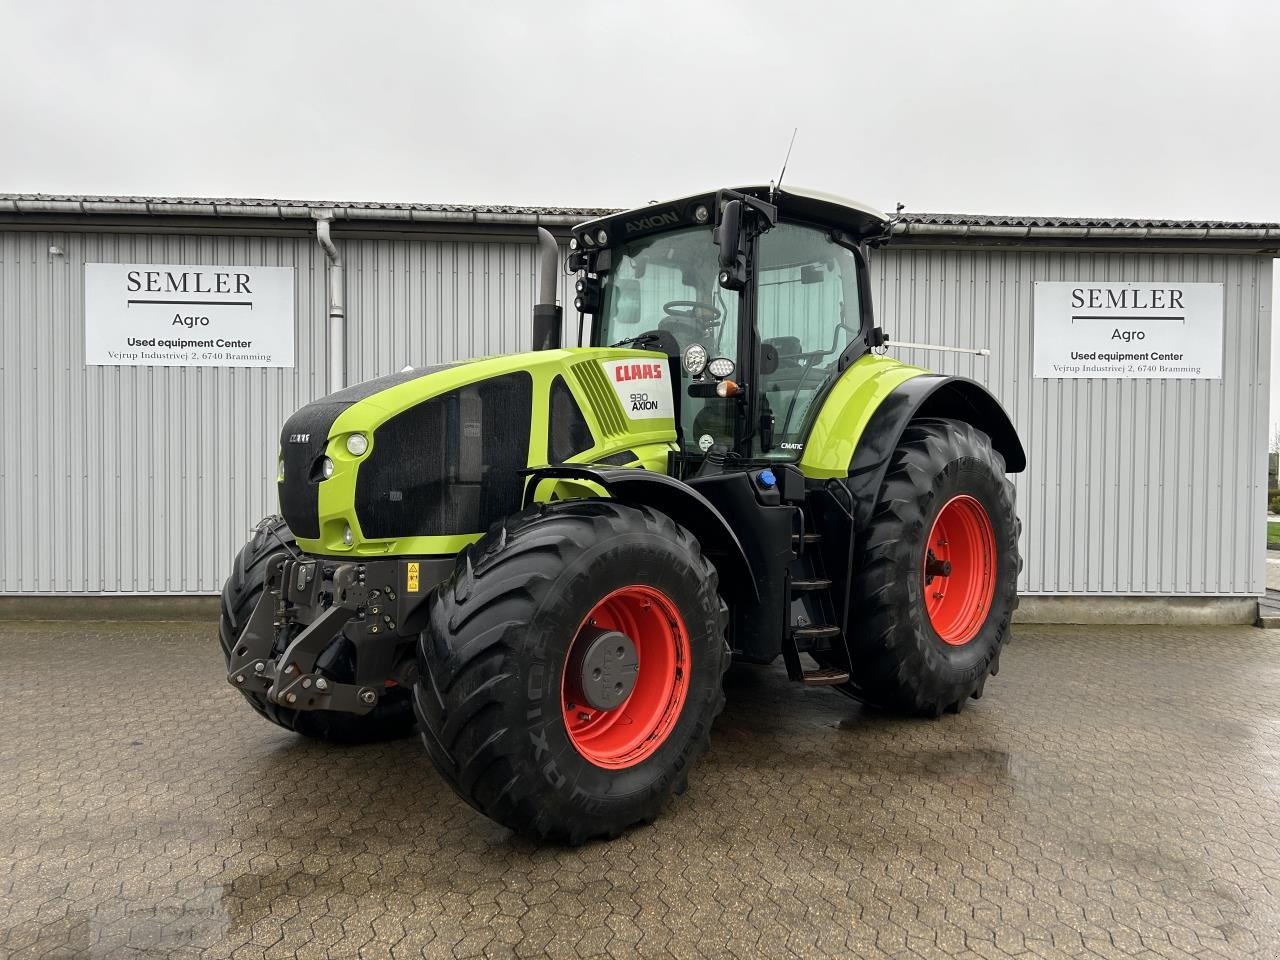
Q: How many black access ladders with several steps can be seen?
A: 1